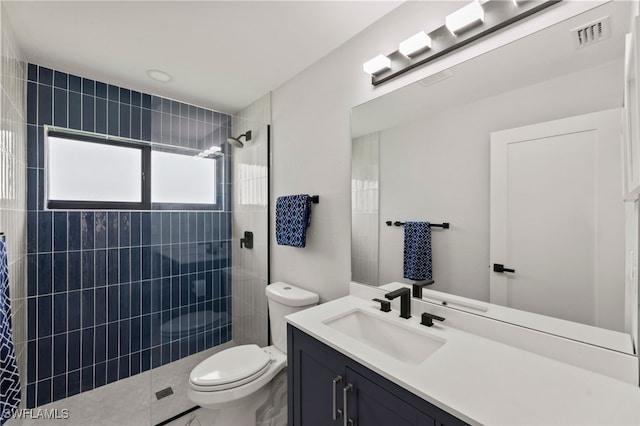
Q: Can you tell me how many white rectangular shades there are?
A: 3